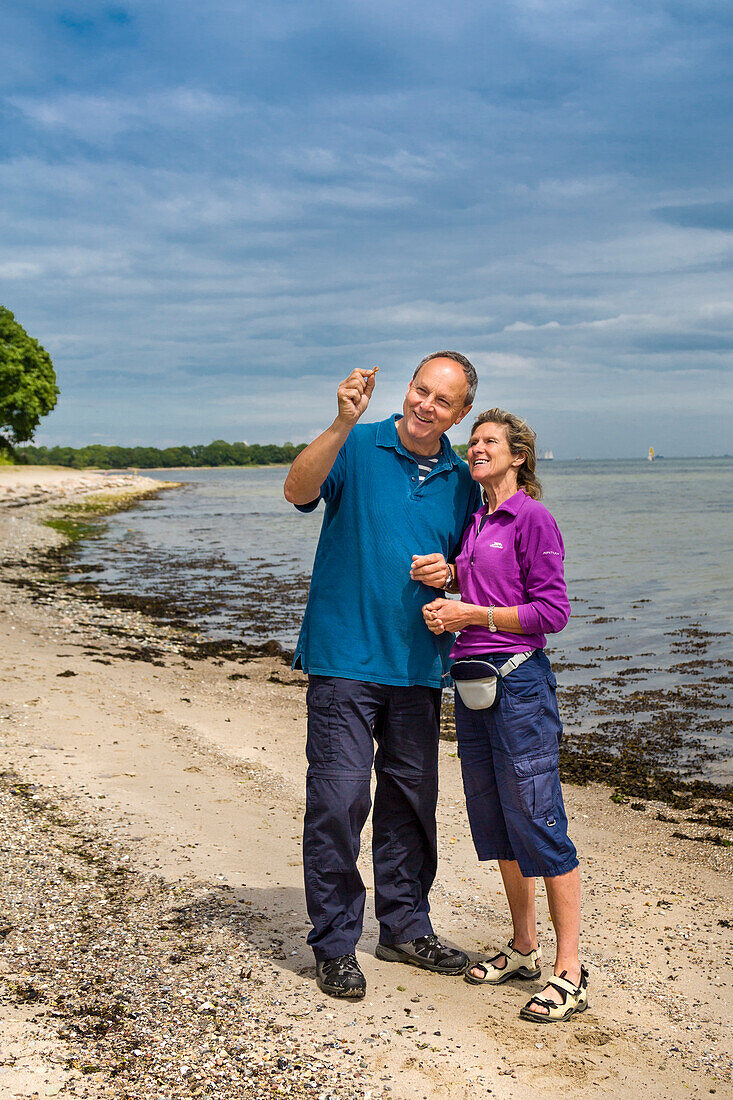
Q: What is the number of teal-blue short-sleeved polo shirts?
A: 1